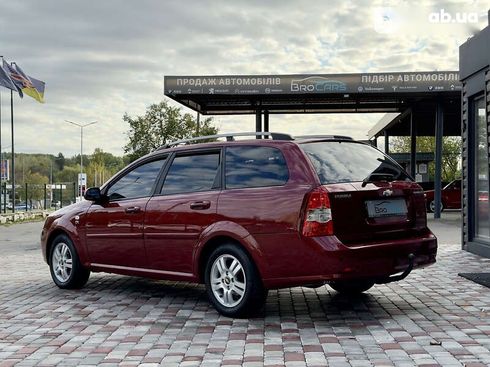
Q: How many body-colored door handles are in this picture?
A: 2